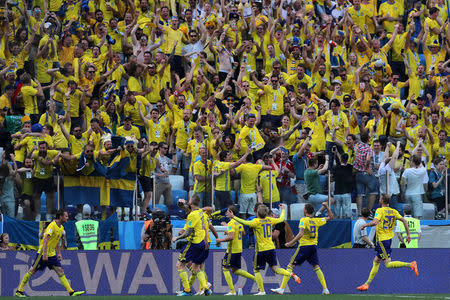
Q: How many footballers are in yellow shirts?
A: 7